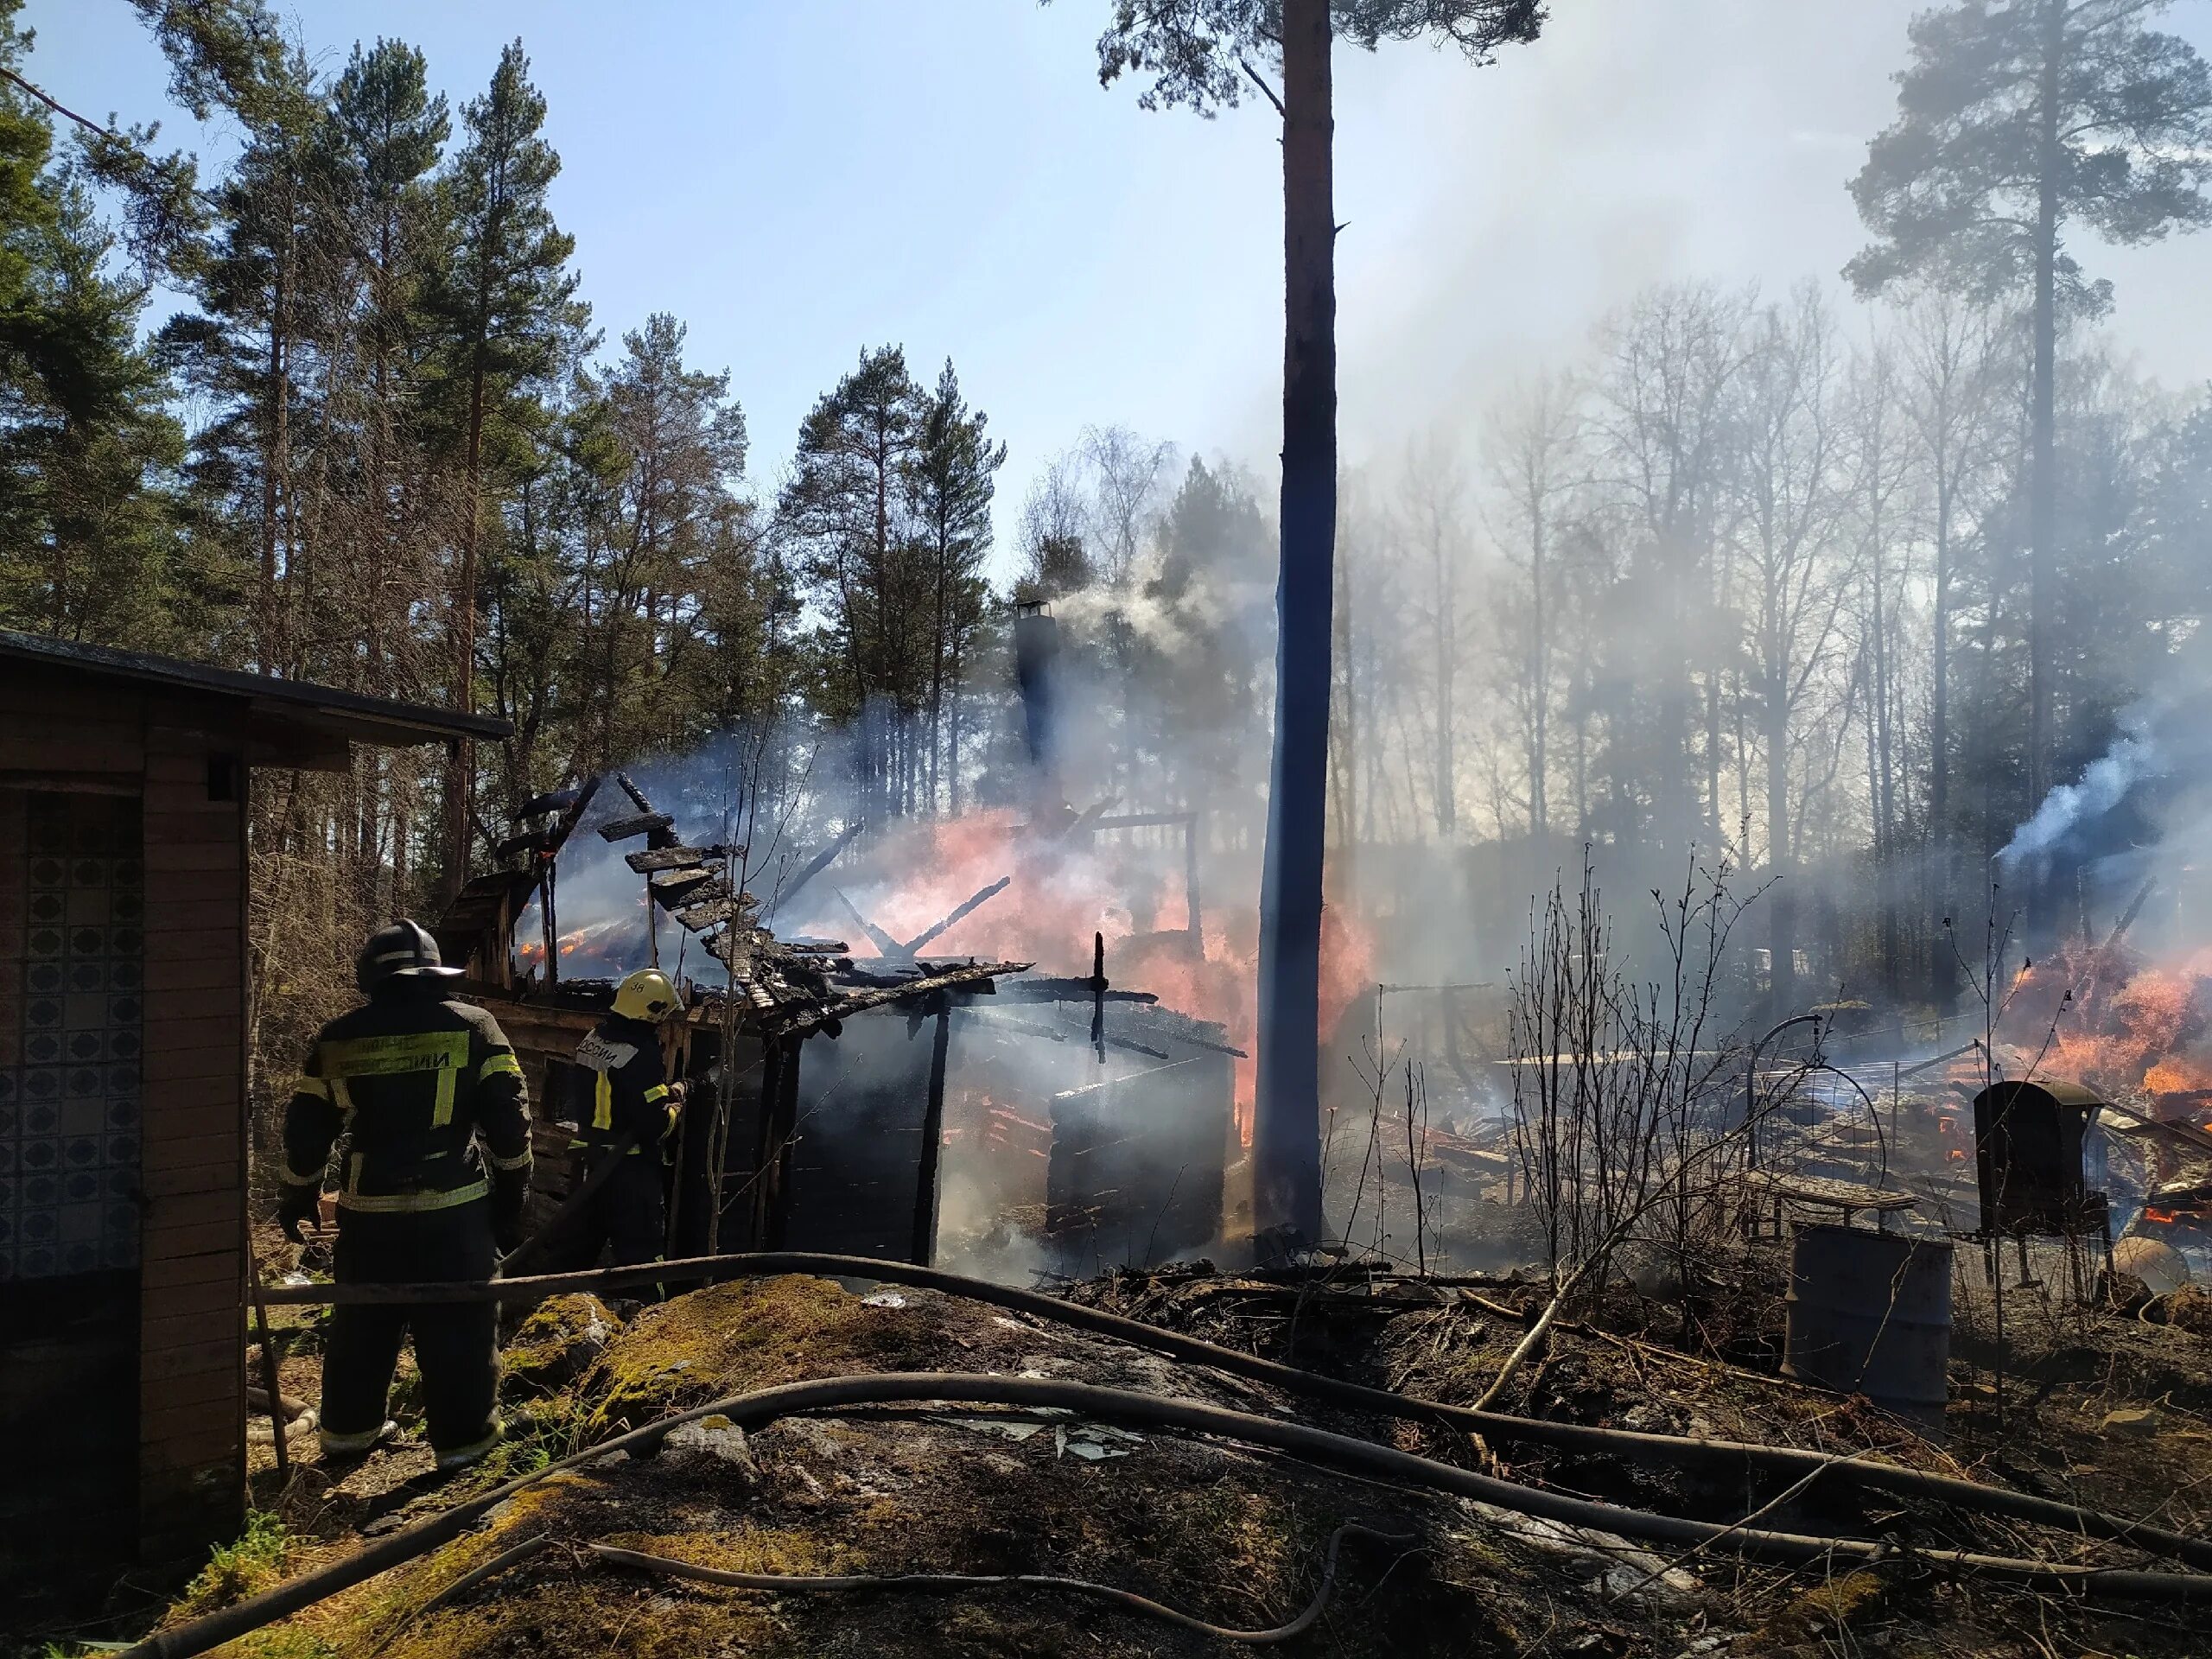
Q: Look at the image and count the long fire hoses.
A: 2